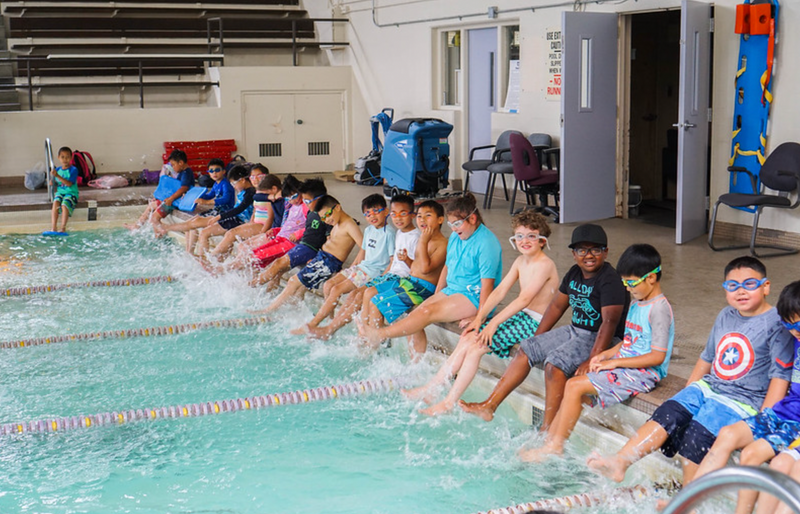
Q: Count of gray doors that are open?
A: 2